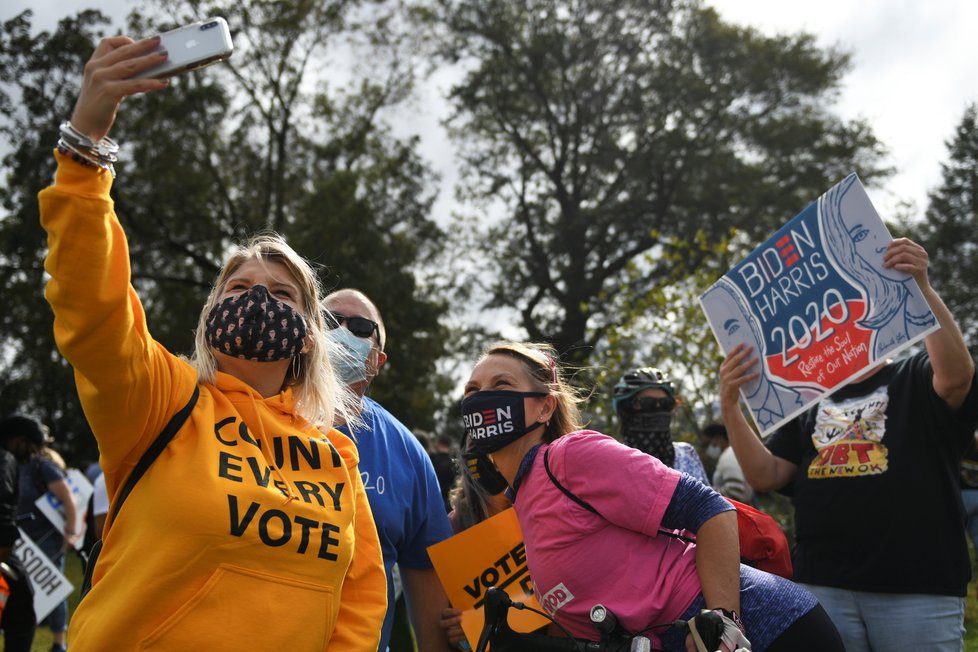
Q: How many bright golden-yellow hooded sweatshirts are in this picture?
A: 1